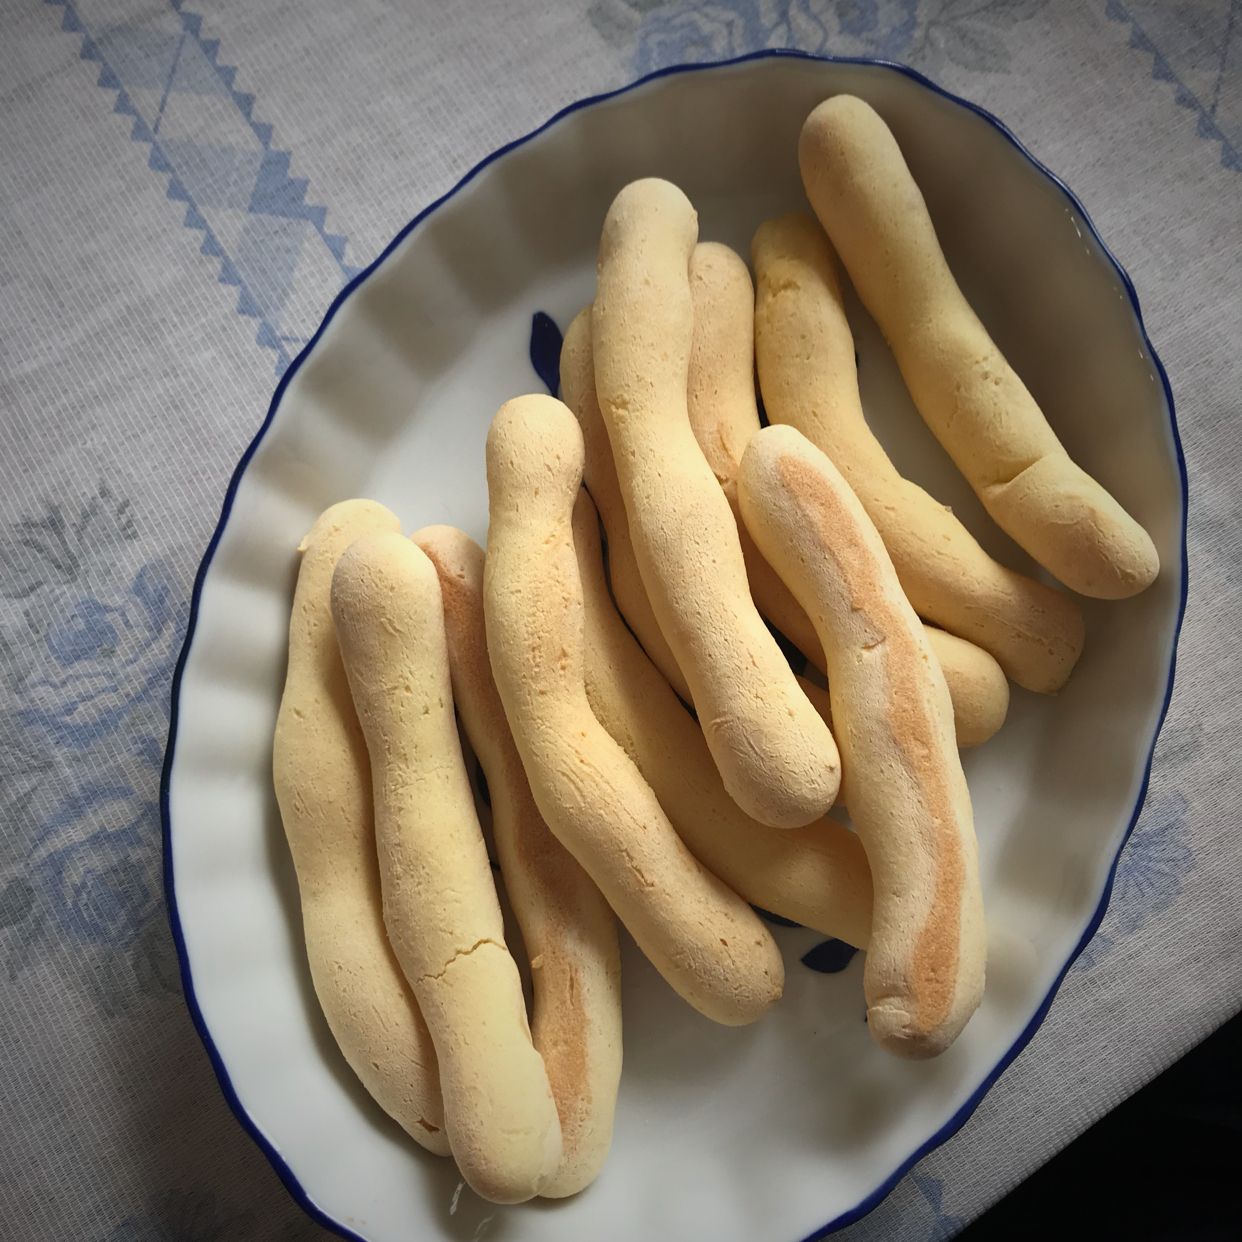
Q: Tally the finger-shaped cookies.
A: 11